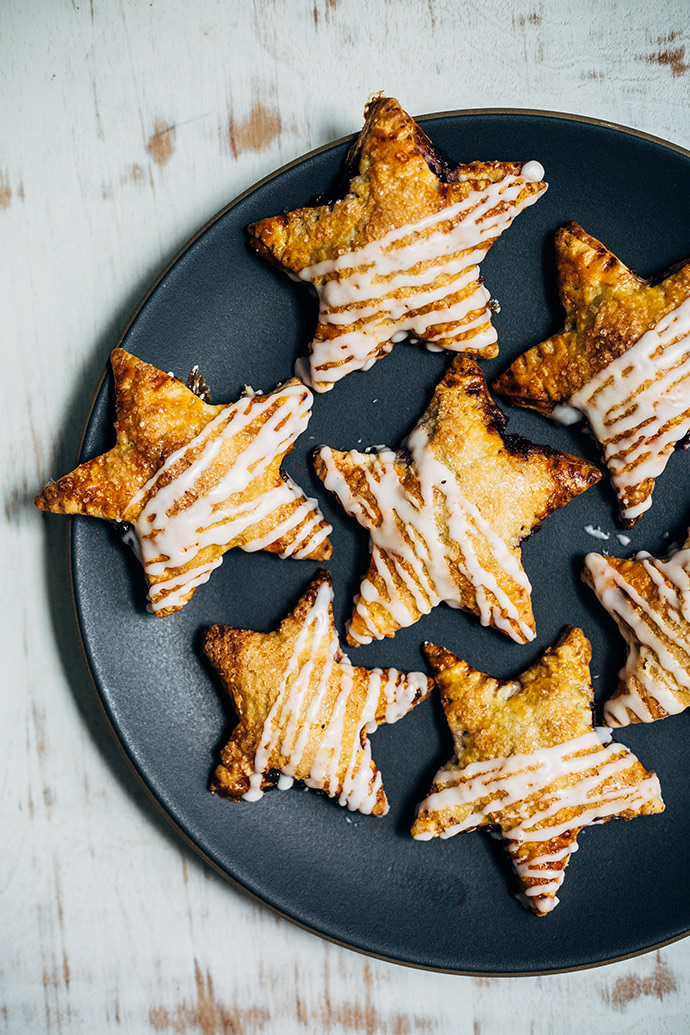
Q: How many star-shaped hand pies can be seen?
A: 7